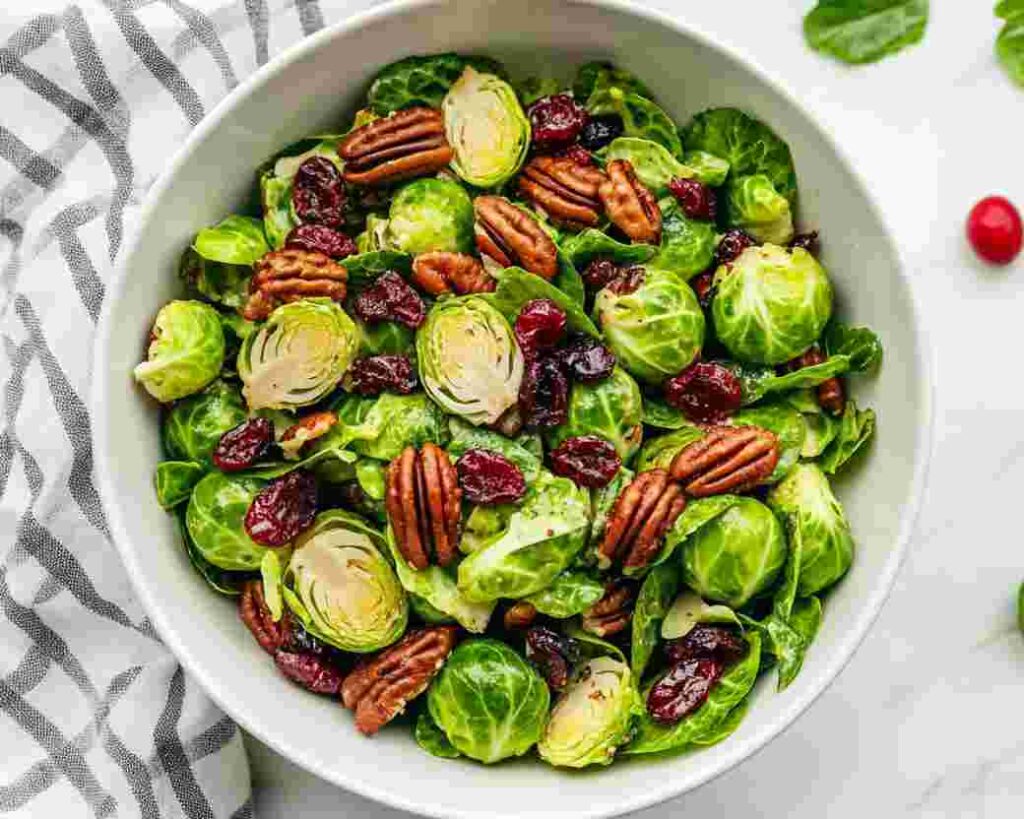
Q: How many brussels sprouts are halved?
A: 5